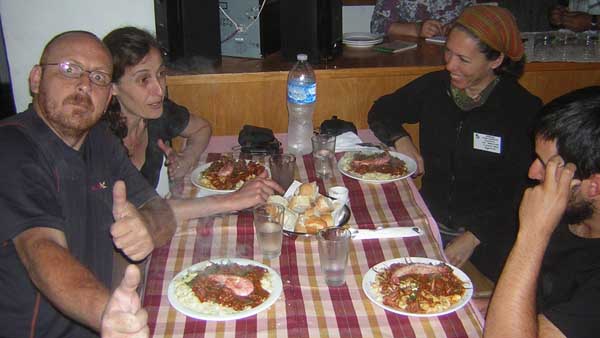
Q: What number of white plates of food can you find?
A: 4